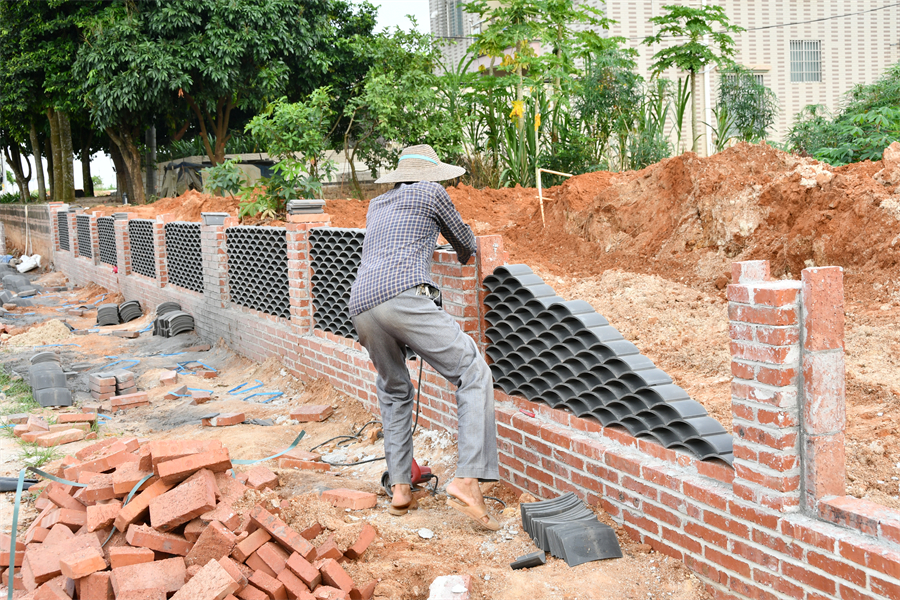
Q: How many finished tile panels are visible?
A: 7